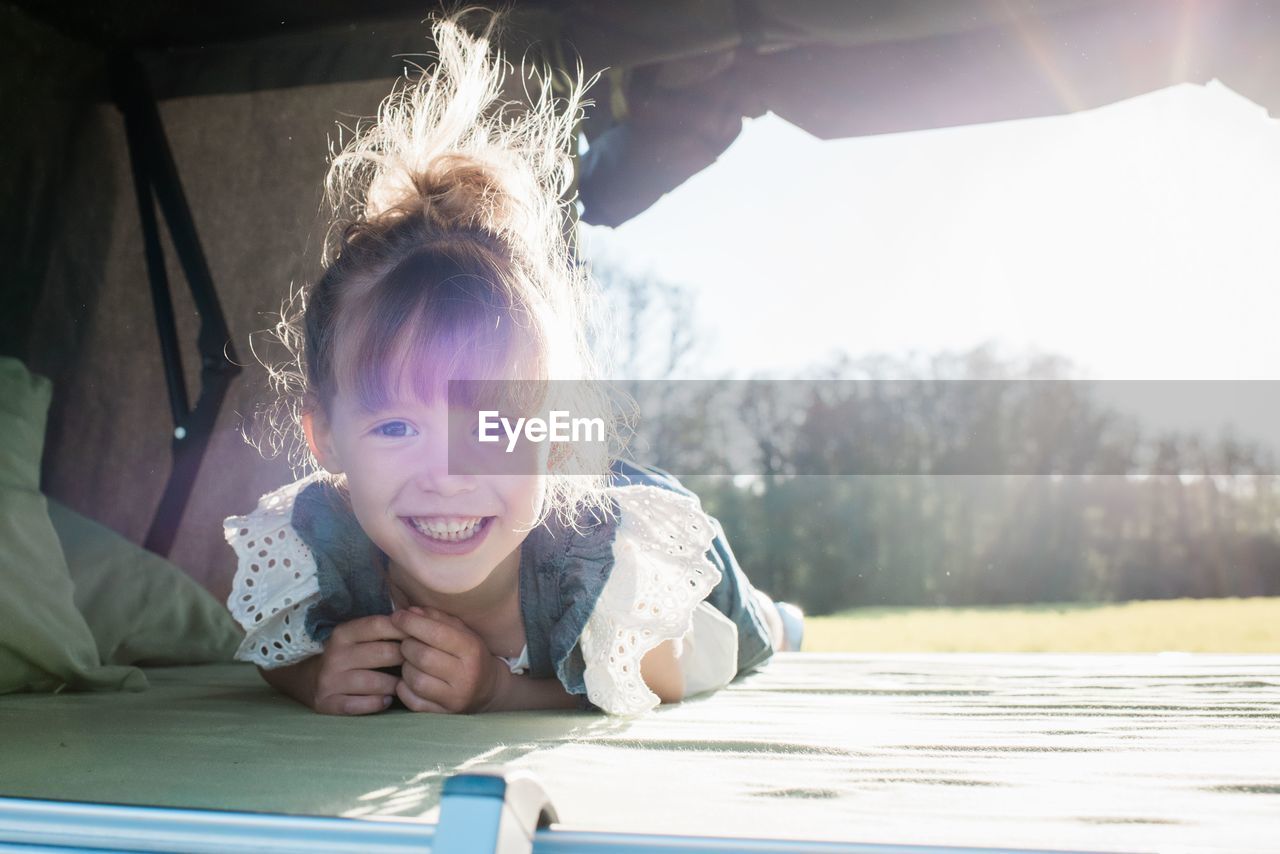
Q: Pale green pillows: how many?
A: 2